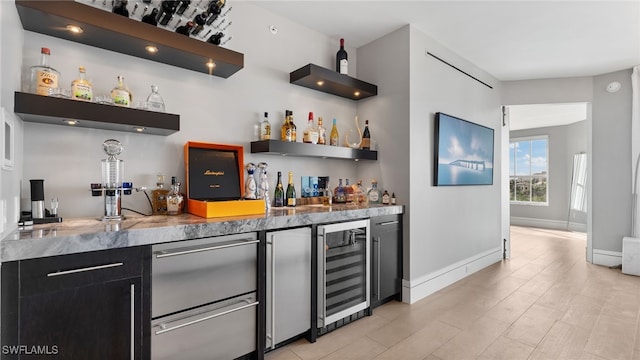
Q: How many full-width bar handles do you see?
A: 2